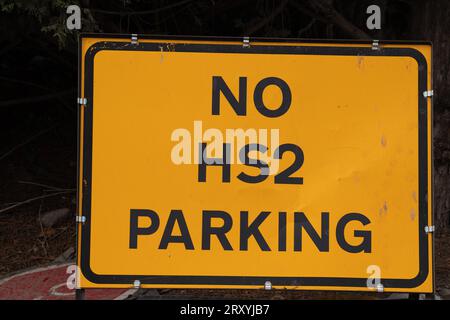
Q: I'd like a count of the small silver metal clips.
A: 10